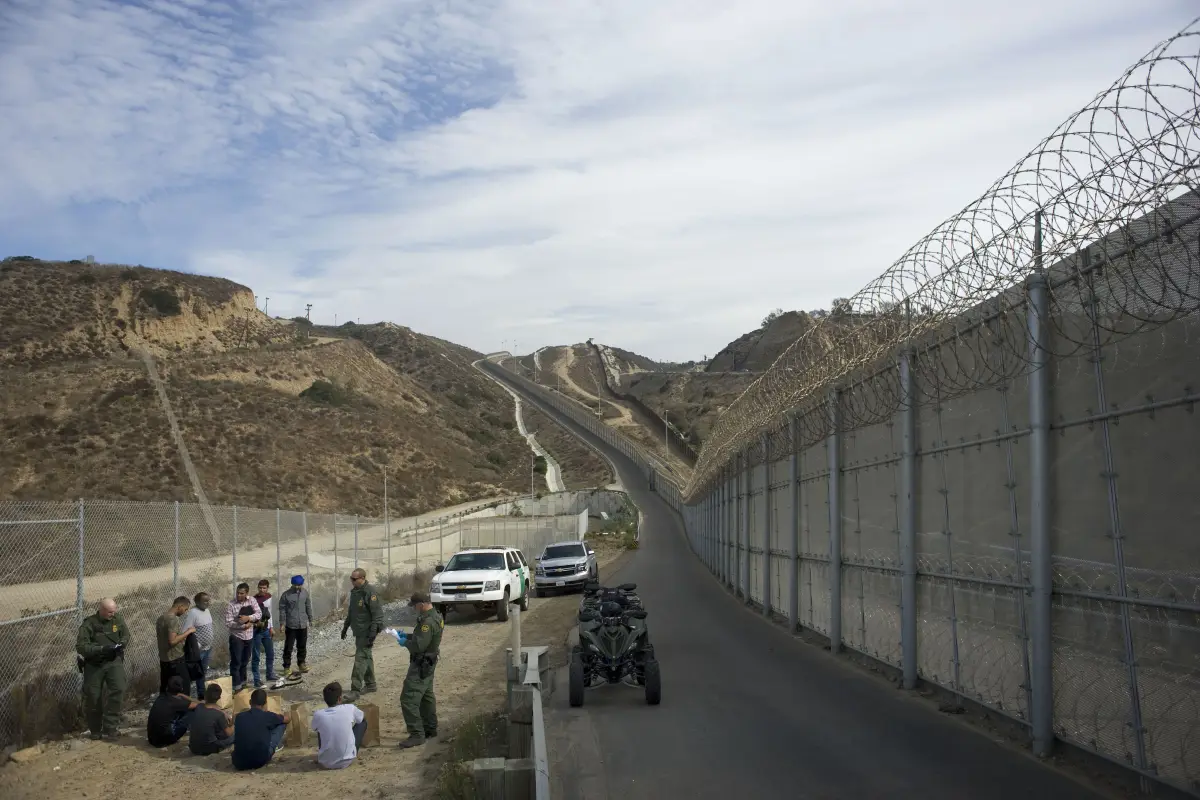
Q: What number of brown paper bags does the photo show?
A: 5